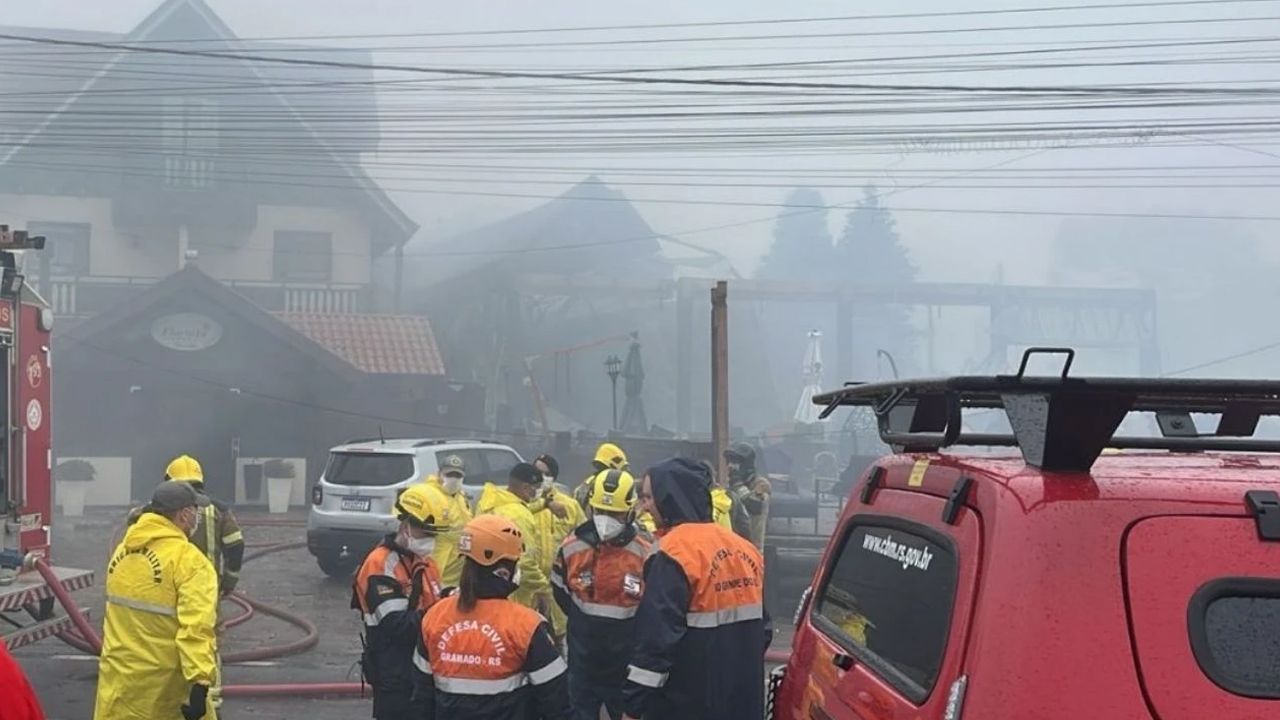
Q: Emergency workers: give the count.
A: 12